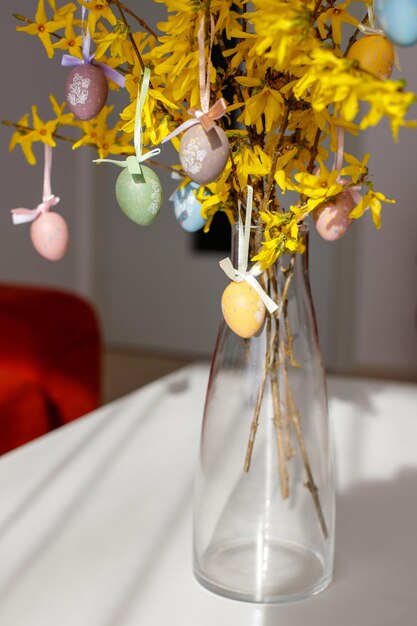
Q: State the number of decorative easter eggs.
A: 9